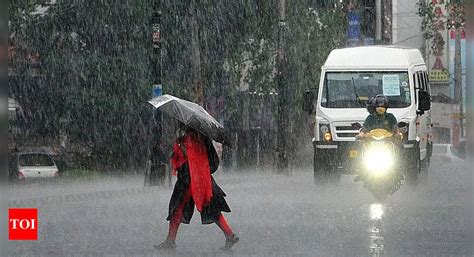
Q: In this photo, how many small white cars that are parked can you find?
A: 1